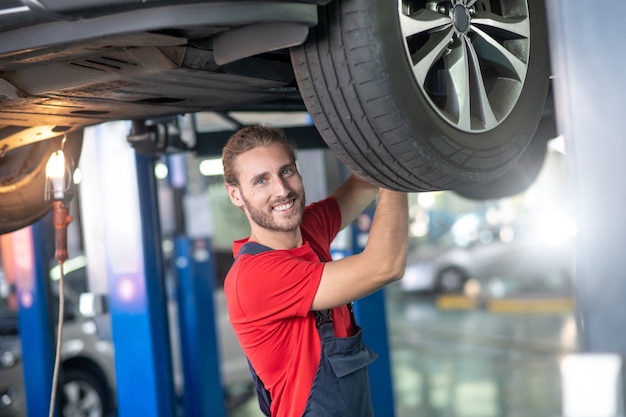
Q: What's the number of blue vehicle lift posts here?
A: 4